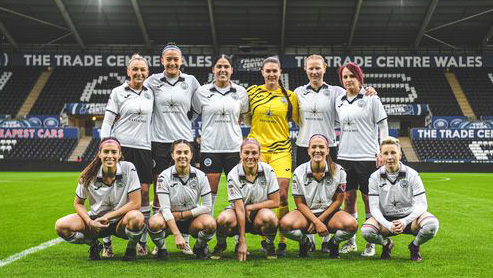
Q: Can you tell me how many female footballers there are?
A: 11